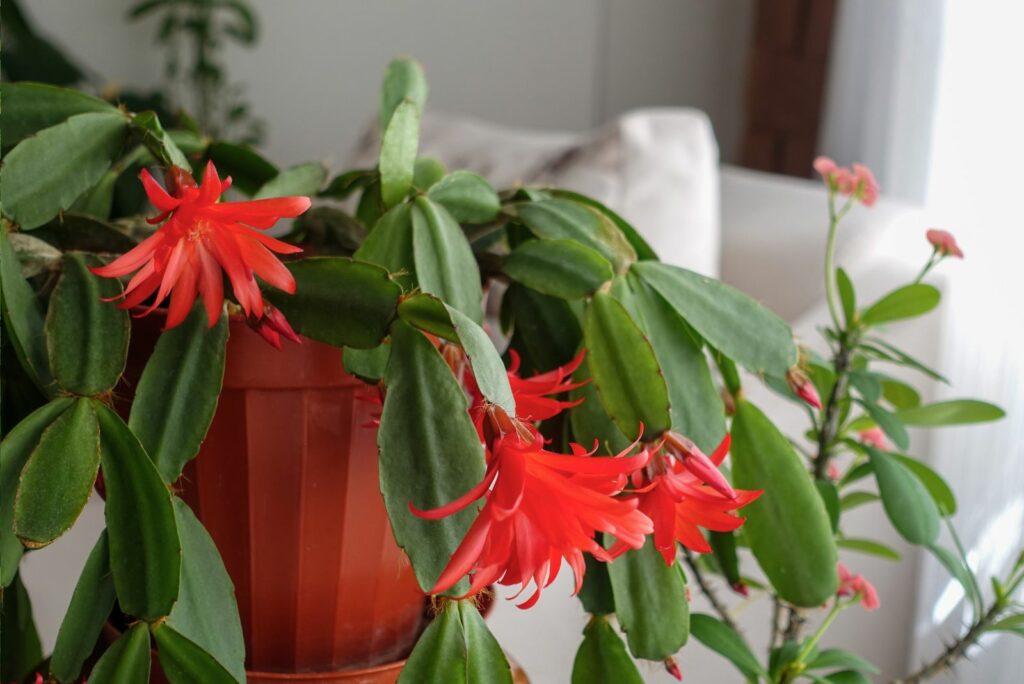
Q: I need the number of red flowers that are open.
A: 4